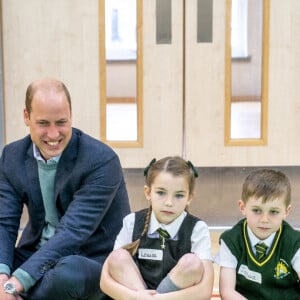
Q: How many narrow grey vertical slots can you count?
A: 2